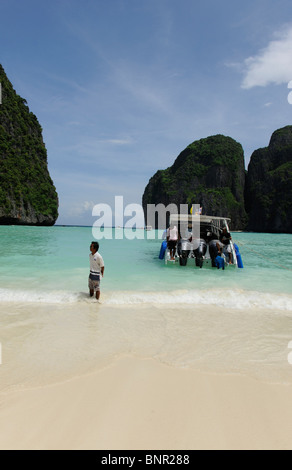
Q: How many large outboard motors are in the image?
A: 3